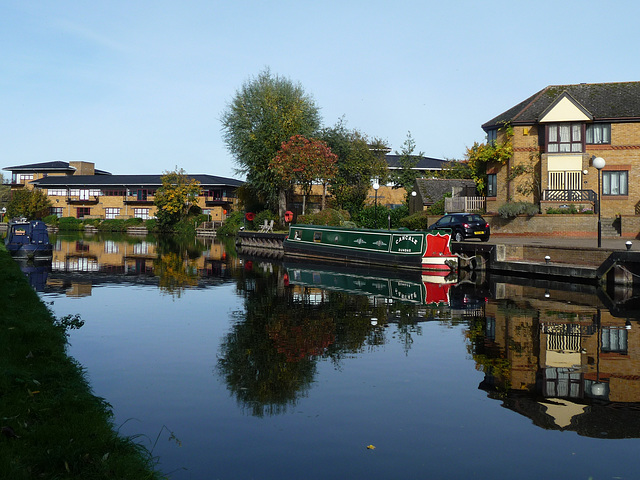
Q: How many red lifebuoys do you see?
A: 2